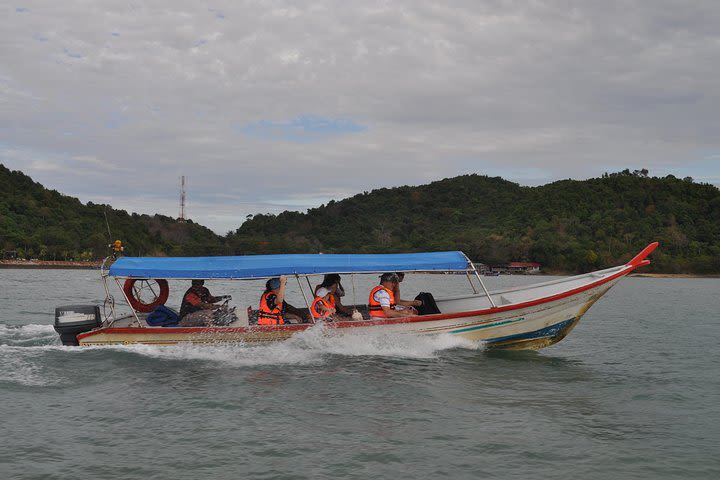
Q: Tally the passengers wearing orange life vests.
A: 3